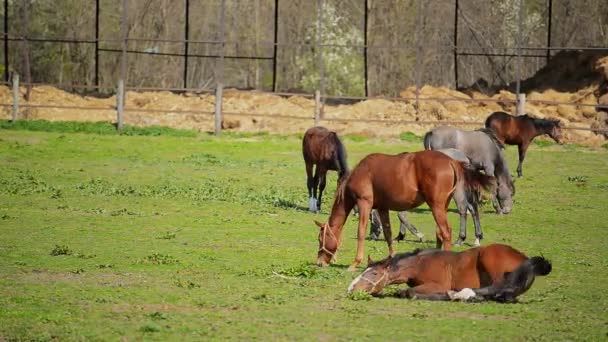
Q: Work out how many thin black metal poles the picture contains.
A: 7